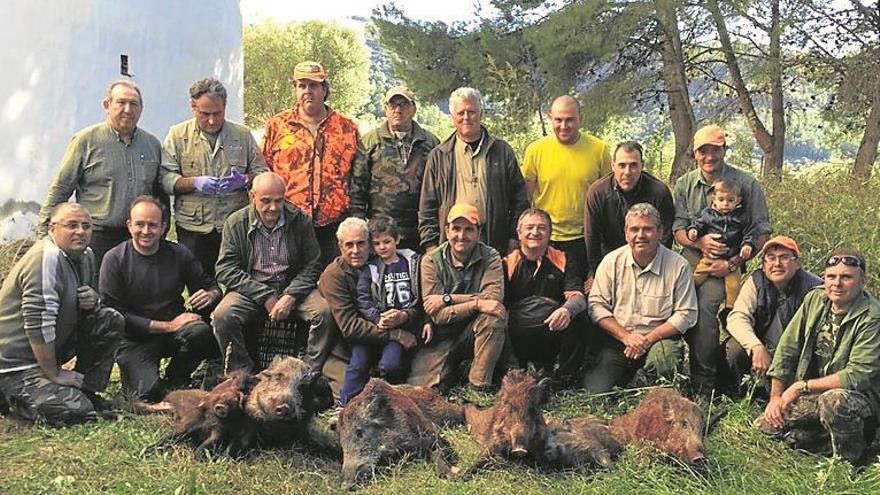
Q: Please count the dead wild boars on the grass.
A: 6